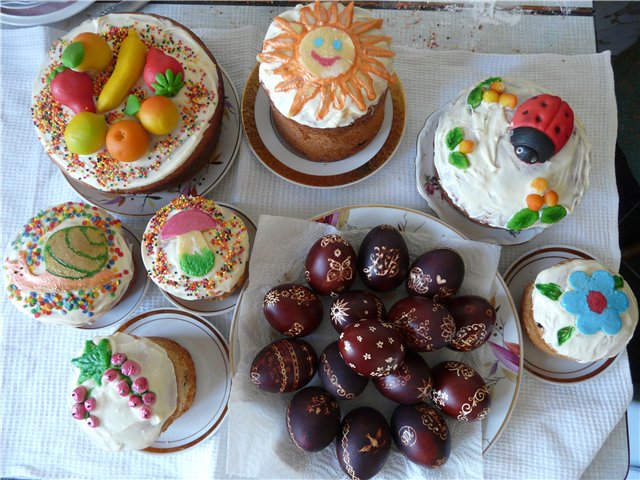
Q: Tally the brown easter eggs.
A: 15